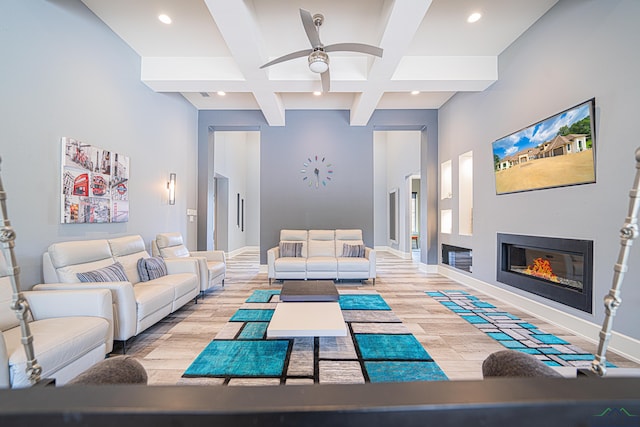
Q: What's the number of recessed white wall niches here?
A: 3